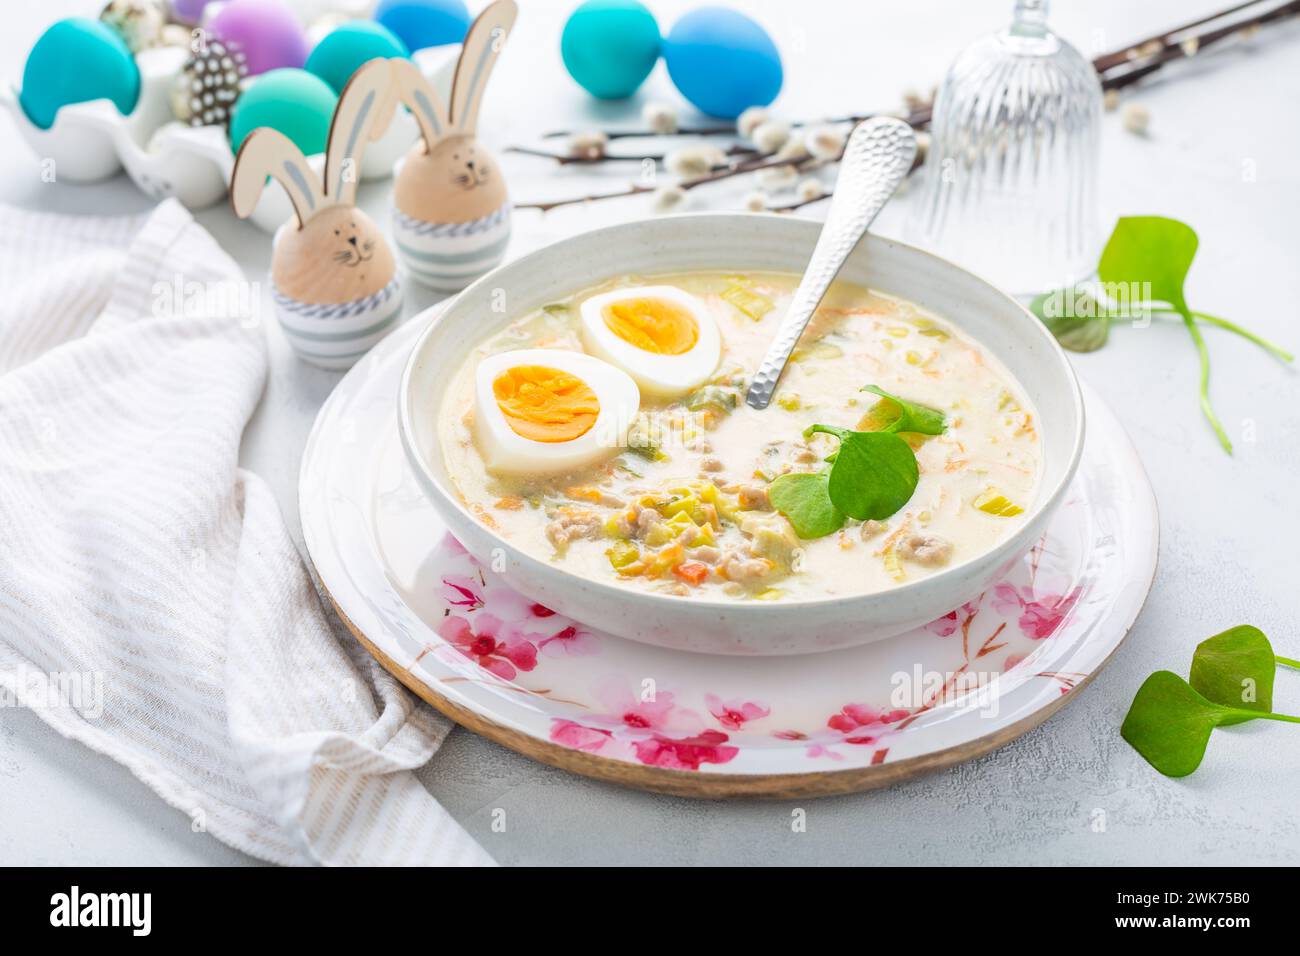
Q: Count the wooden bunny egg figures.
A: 2